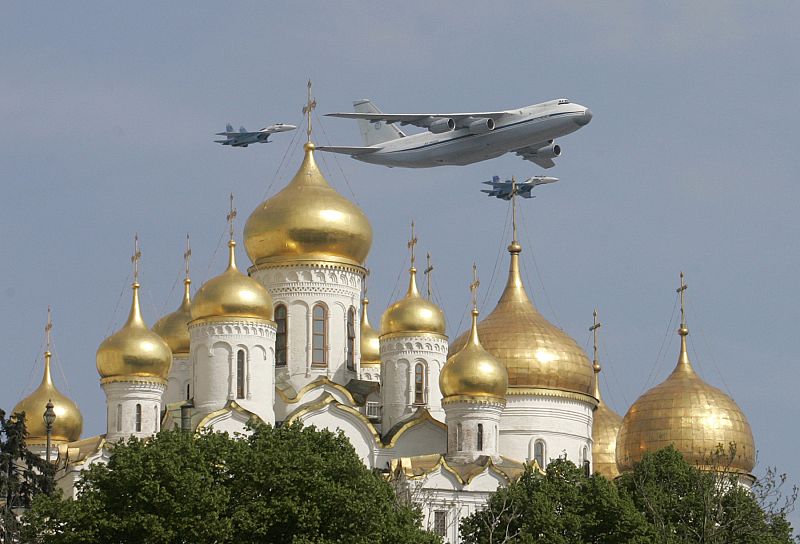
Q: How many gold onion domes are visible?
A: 11